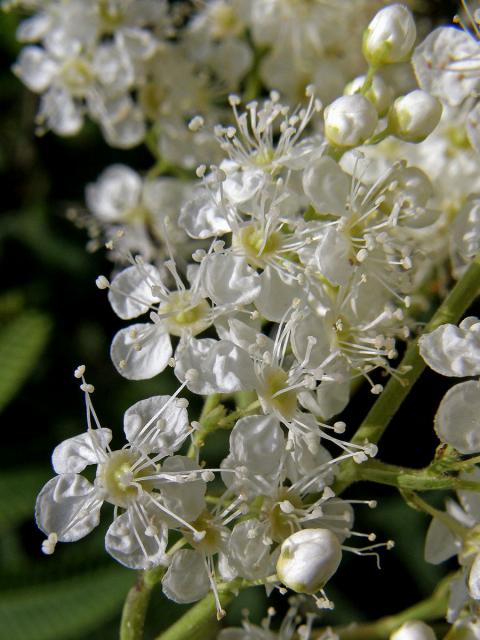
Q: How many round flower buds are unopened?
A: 6